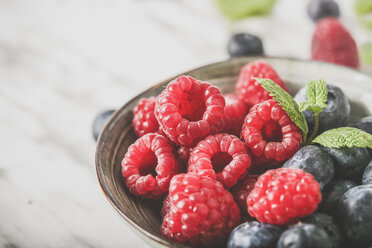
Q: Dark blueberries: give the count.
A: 13